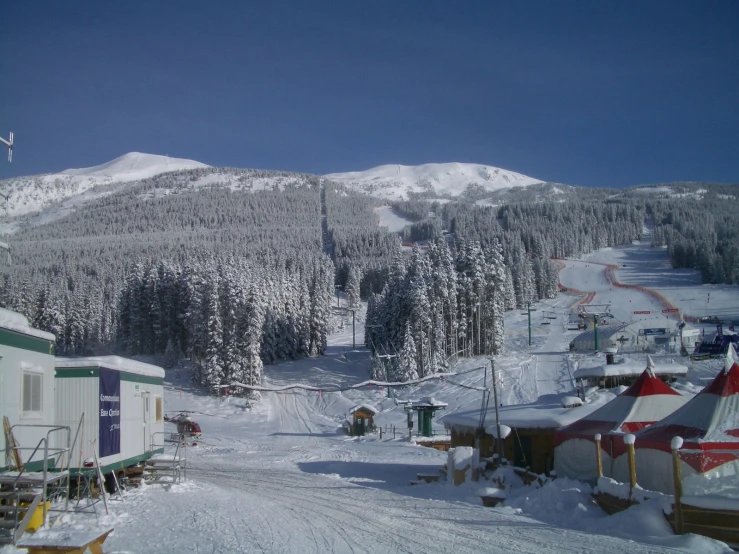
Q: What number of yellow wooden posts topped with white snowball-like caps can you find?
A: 3